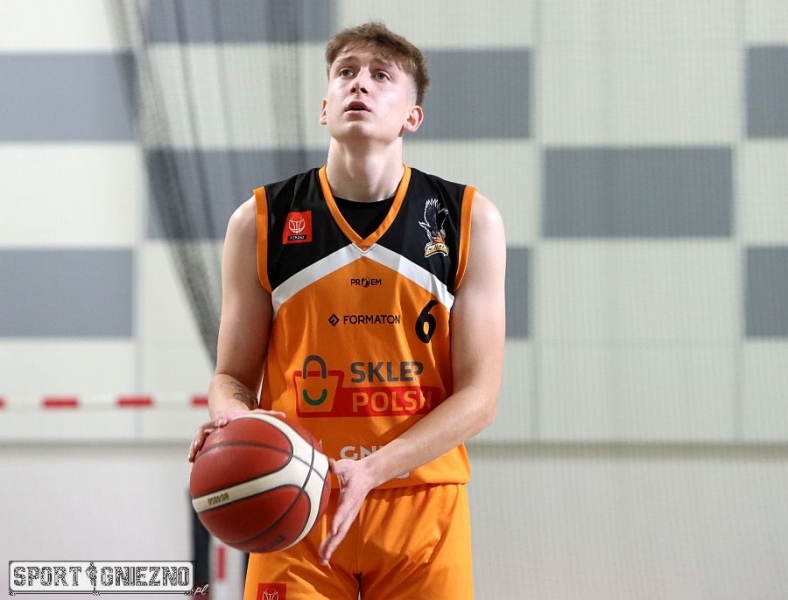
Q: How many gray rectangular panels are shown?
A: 9